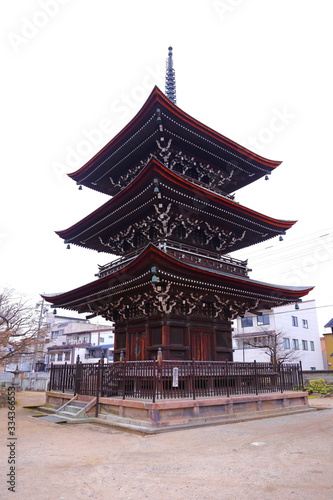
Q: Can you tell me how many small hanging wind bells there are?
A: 9